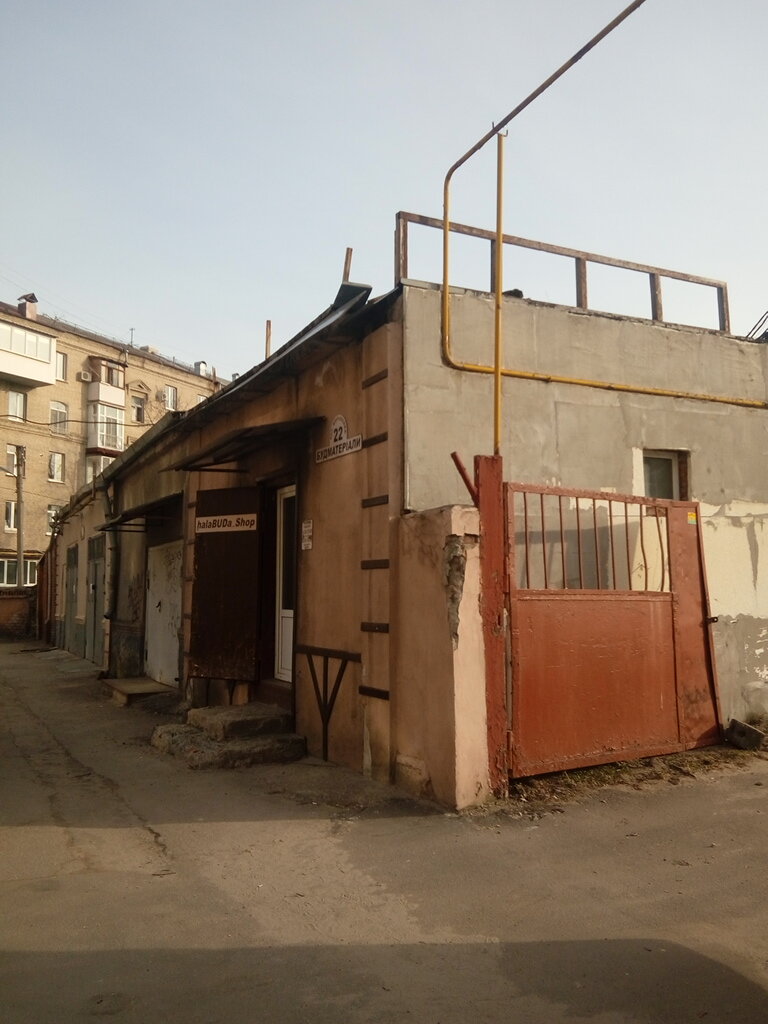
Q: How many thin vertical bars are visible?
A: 9